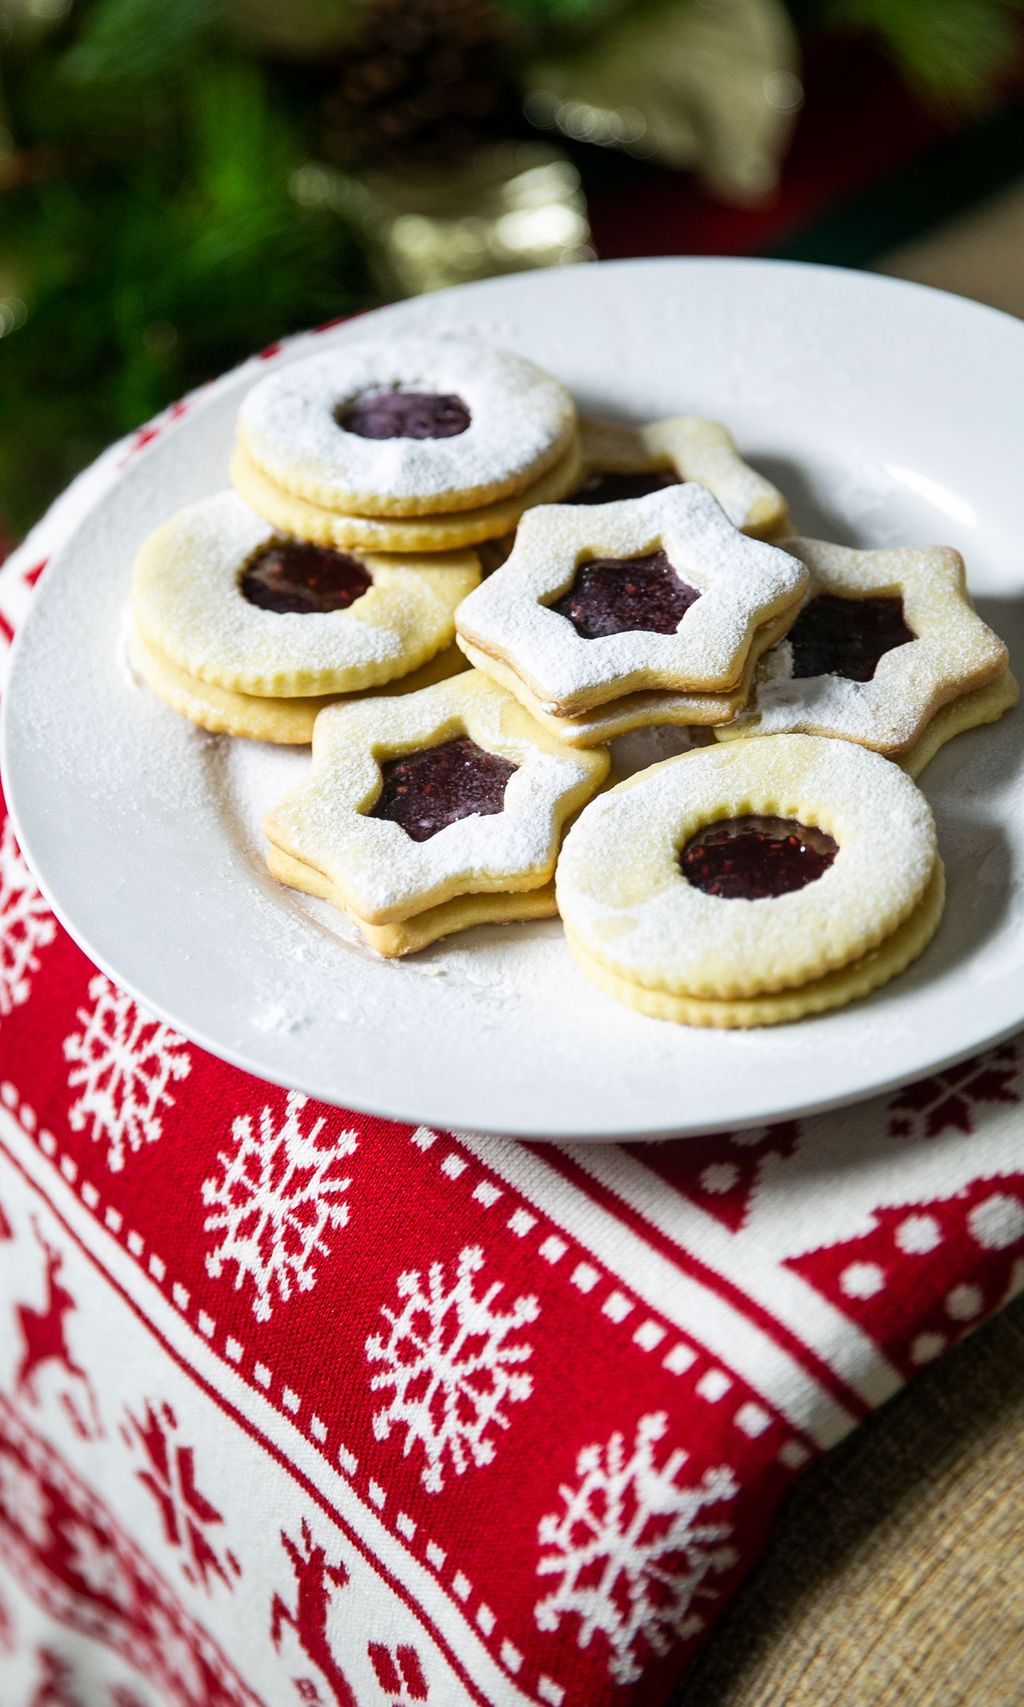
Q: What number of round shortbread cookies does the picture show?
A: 3